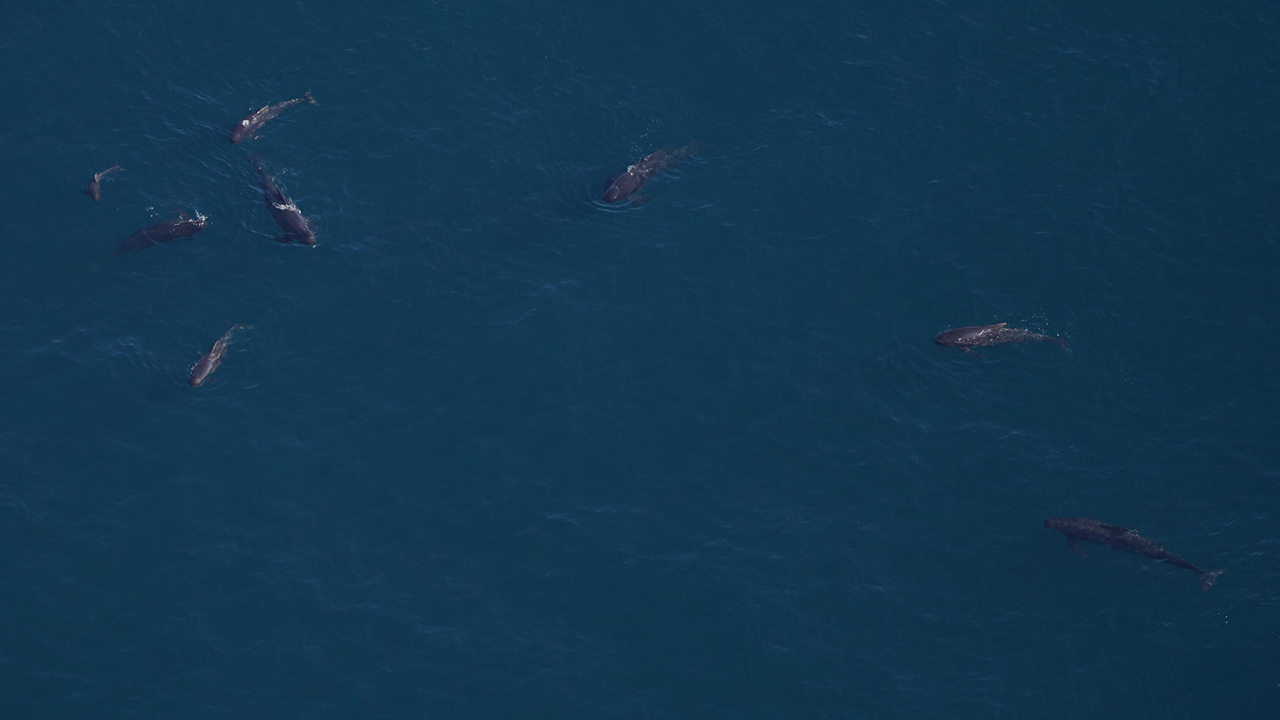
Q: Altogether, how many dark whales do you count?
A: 8